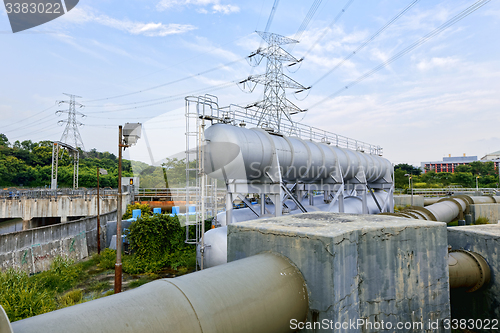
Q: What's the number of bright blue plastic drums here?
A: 4